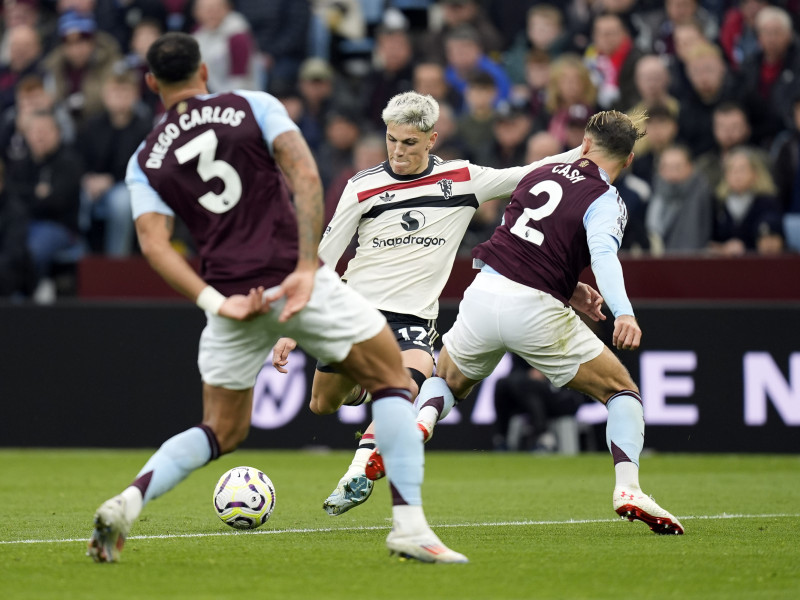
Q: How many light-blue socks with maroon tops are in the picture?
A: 4